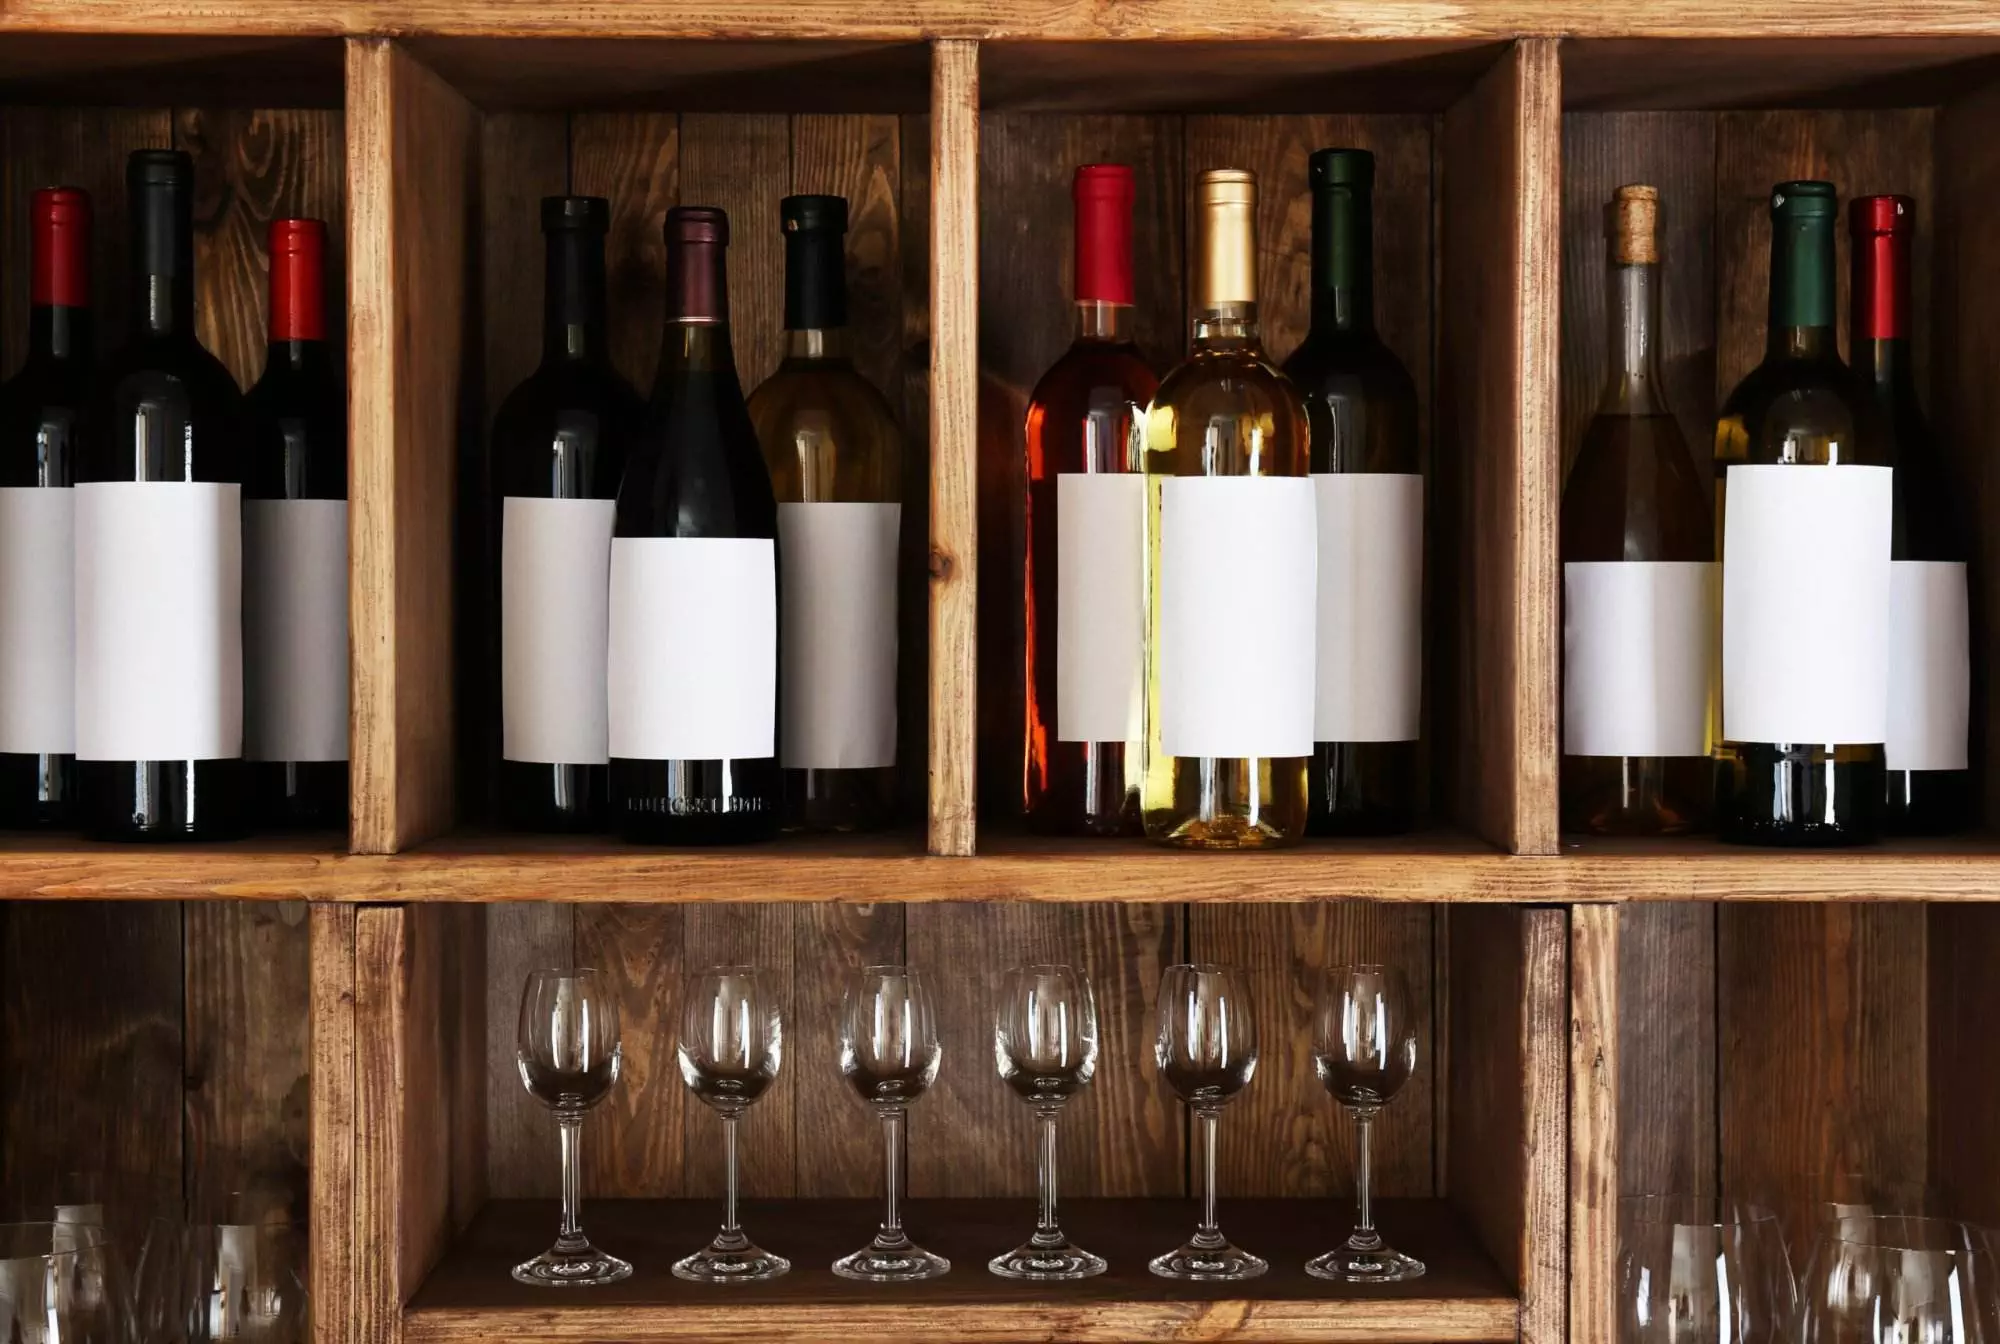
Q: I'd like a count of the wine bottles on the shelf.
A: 12